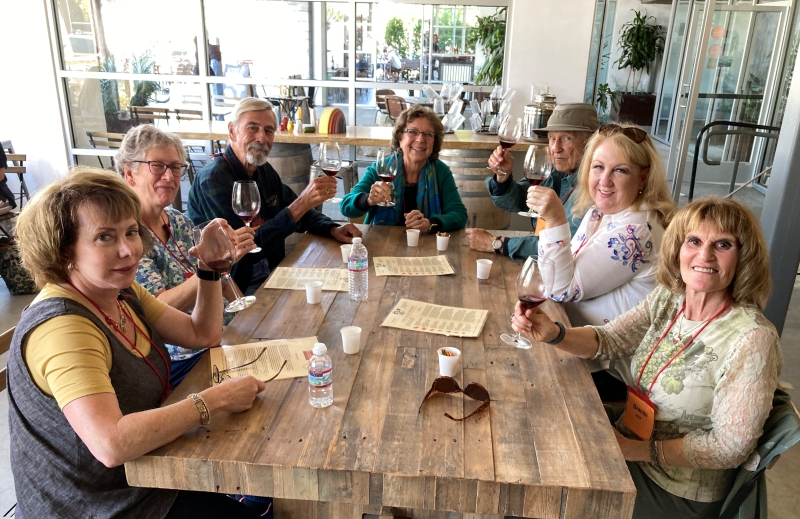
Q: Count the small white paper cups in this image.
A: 7